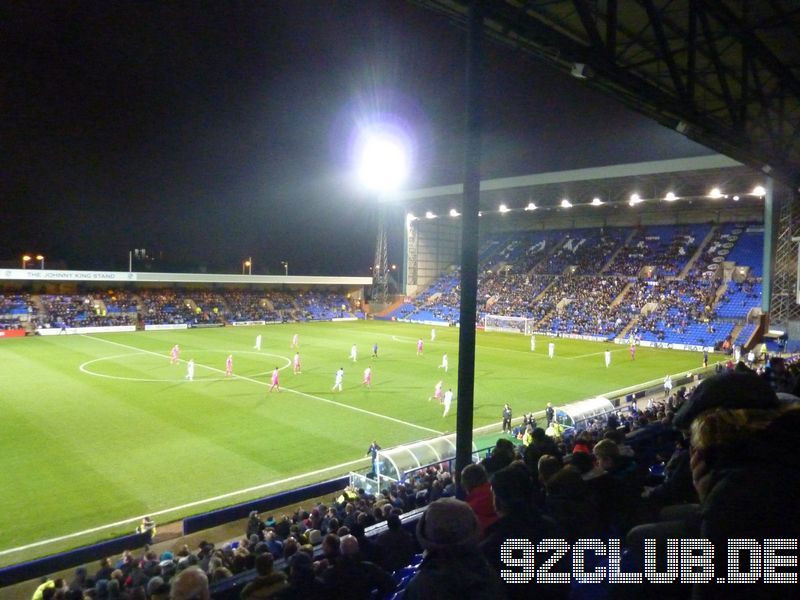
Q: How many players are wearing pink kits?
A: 9